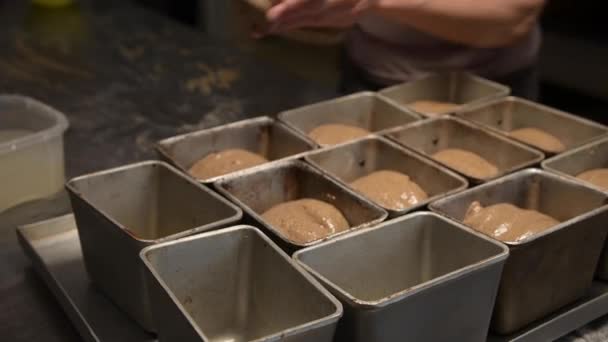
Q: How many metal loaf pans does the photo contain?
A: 12